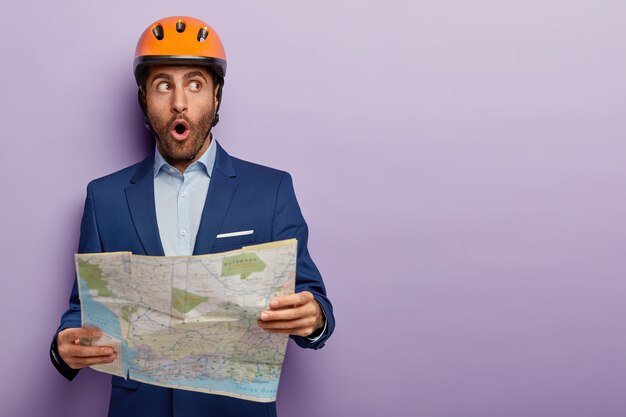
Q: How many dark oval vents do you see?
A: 3